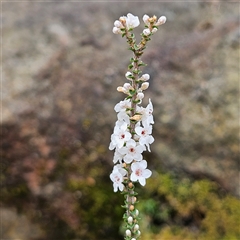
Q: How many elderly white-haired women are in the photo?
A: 0